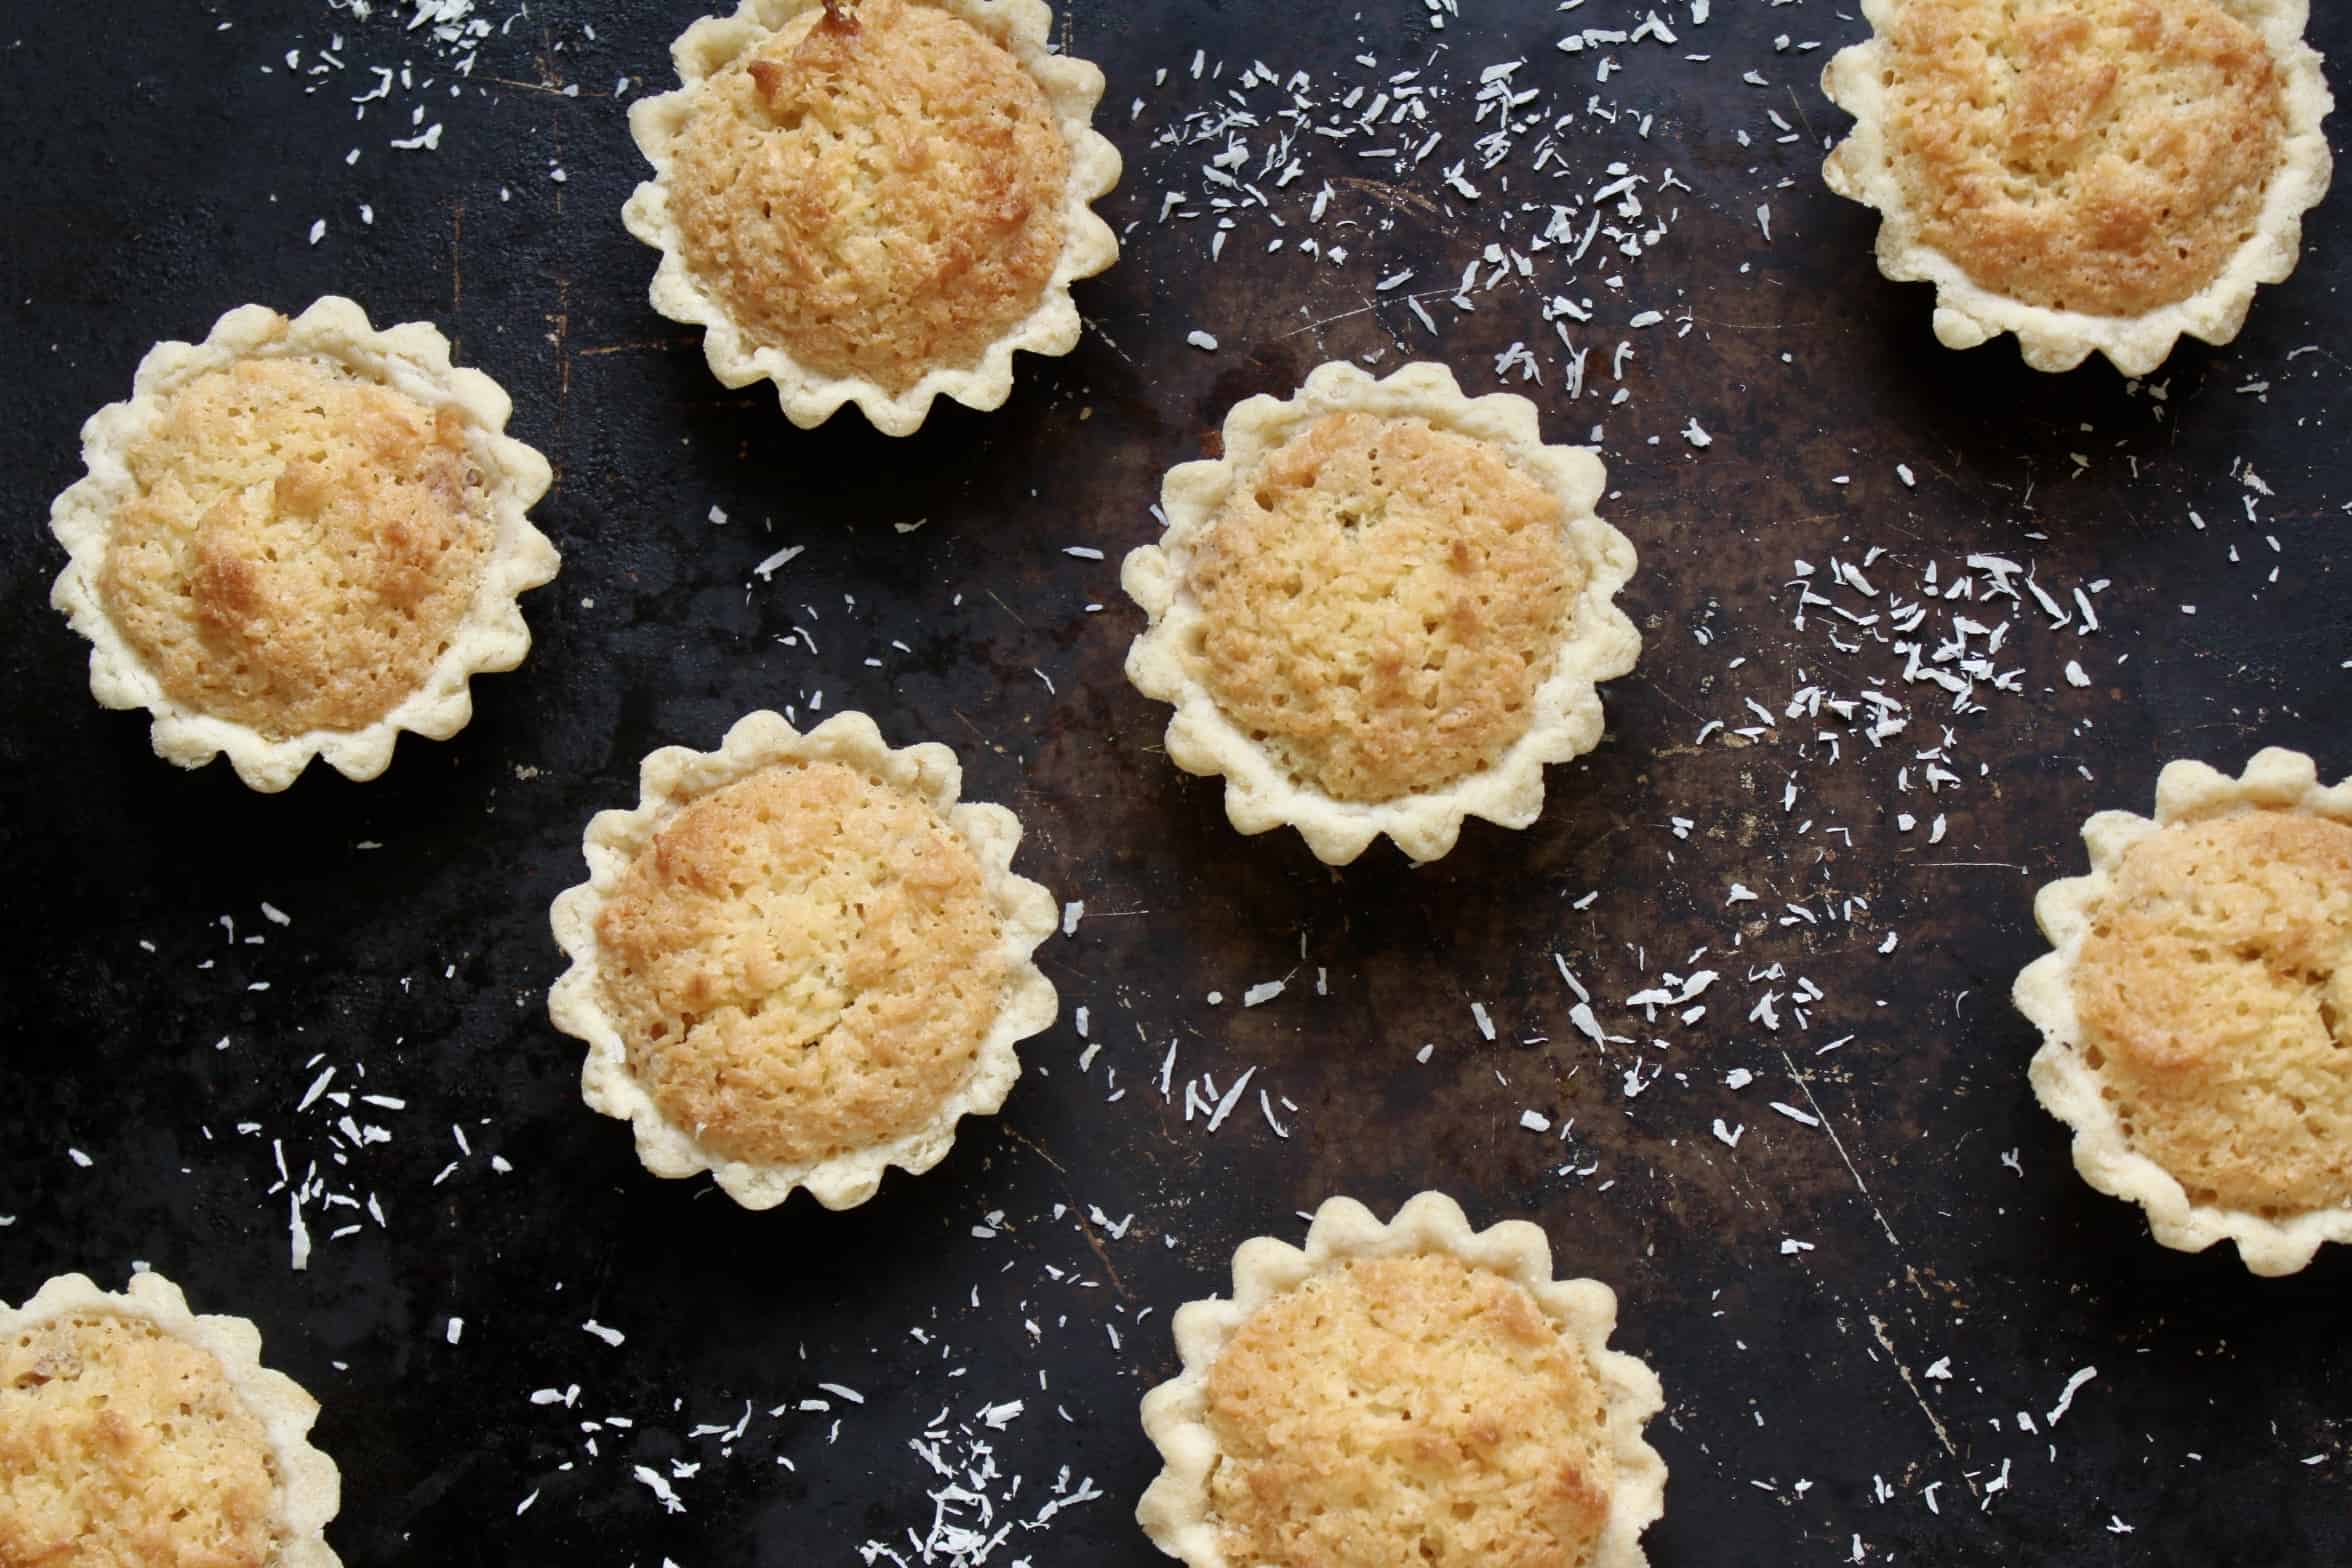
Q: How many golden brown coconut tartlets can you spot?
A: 8